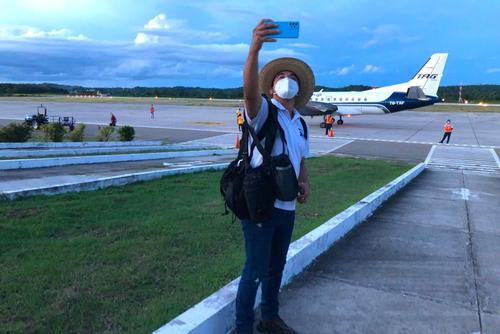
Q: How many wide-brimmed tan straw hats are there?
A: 1